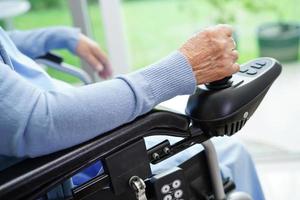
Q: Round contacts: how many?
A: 4